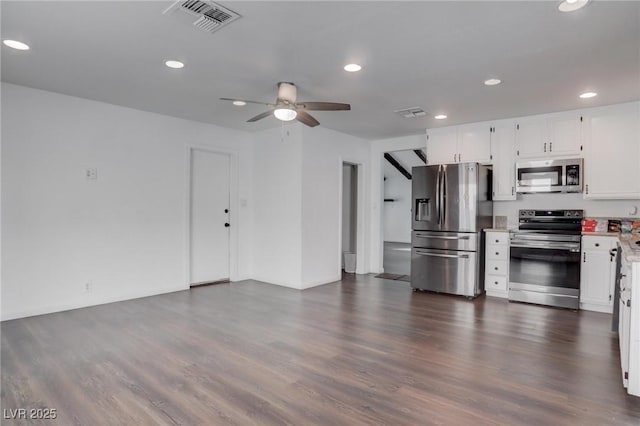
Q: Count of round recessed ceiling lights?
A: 8